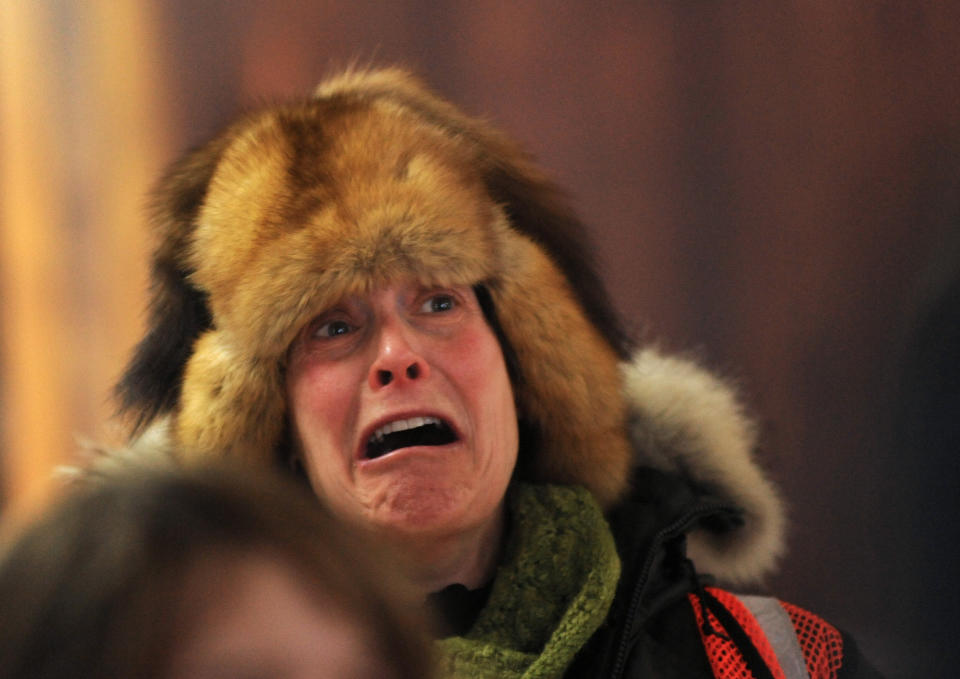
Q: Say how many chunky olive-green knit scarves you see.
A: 1